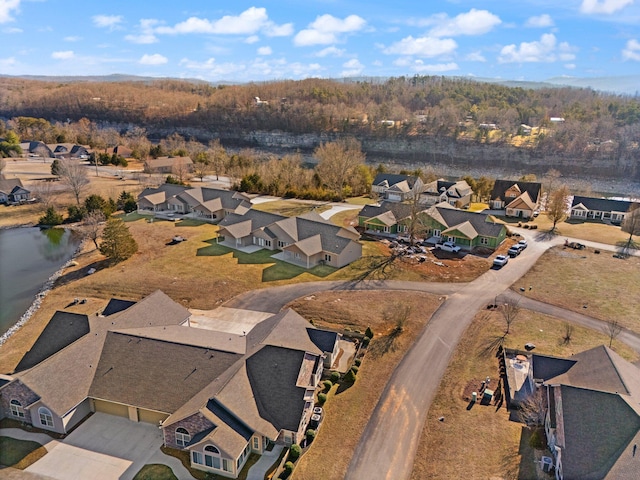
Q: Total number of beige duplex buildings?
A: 2